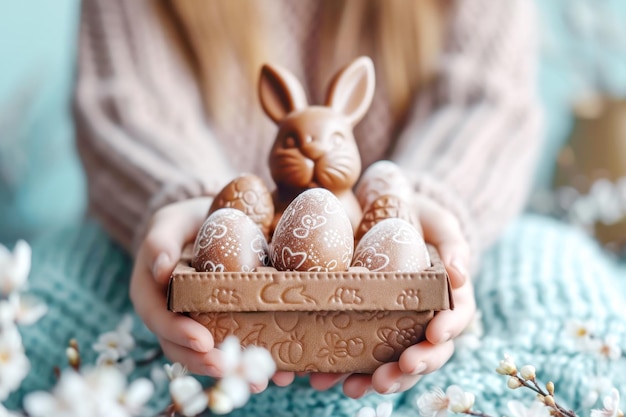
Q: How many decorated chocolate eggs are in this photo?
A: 6